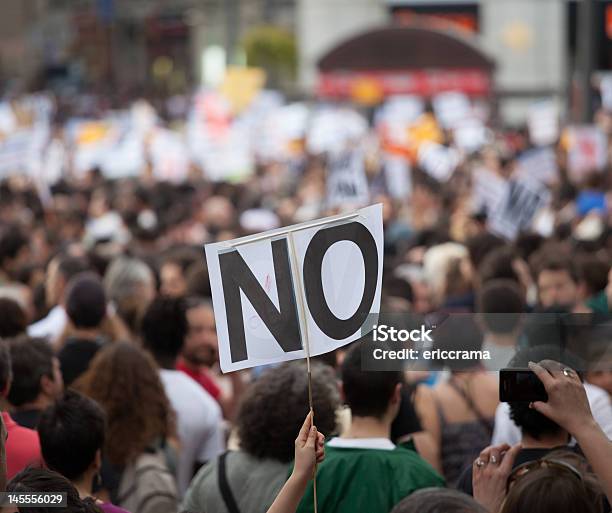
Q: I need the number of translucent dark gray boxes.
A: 2